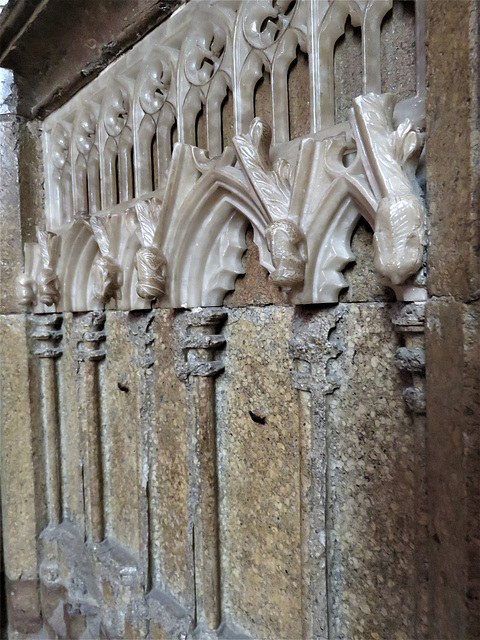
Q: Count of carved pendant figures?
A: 6